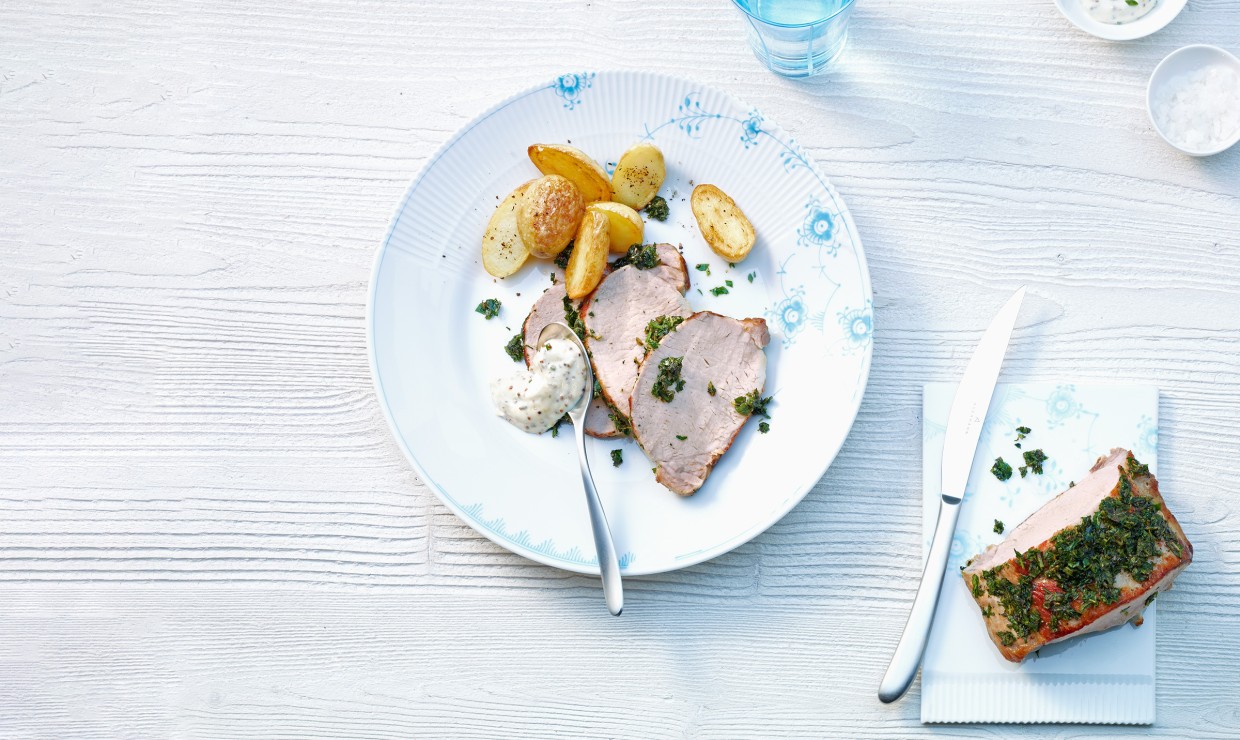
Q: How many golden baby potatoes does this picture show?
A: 7